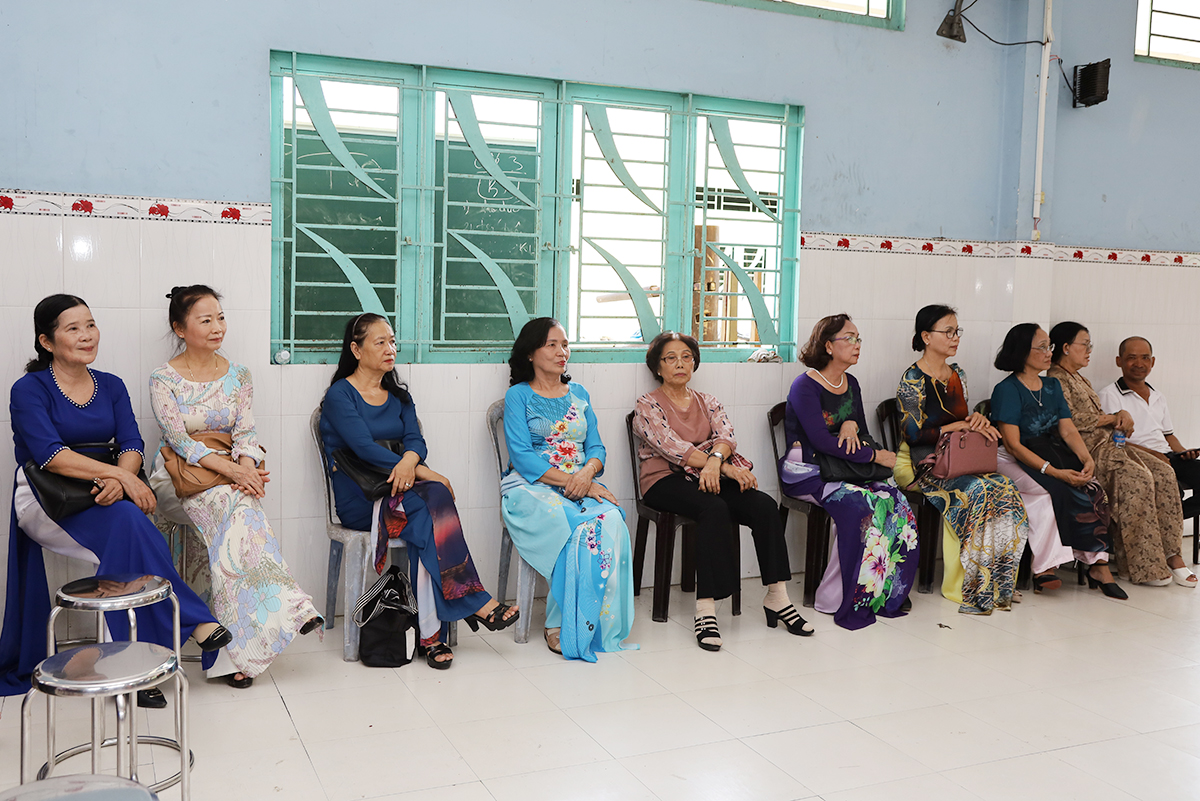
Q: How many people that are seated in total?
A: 10